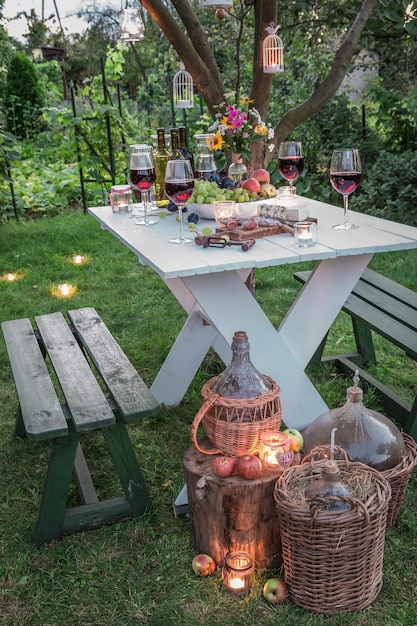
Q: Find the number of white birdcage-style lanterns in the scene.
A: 2